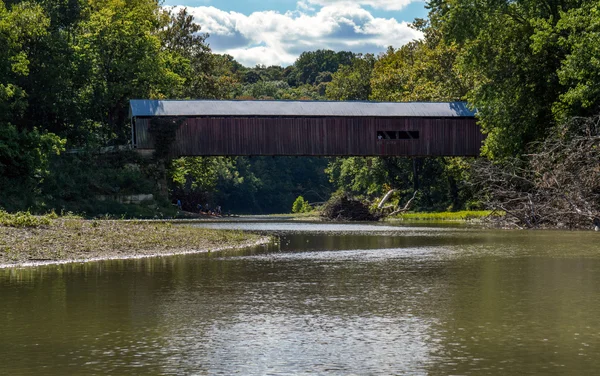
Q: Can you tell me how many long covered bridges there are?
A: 1